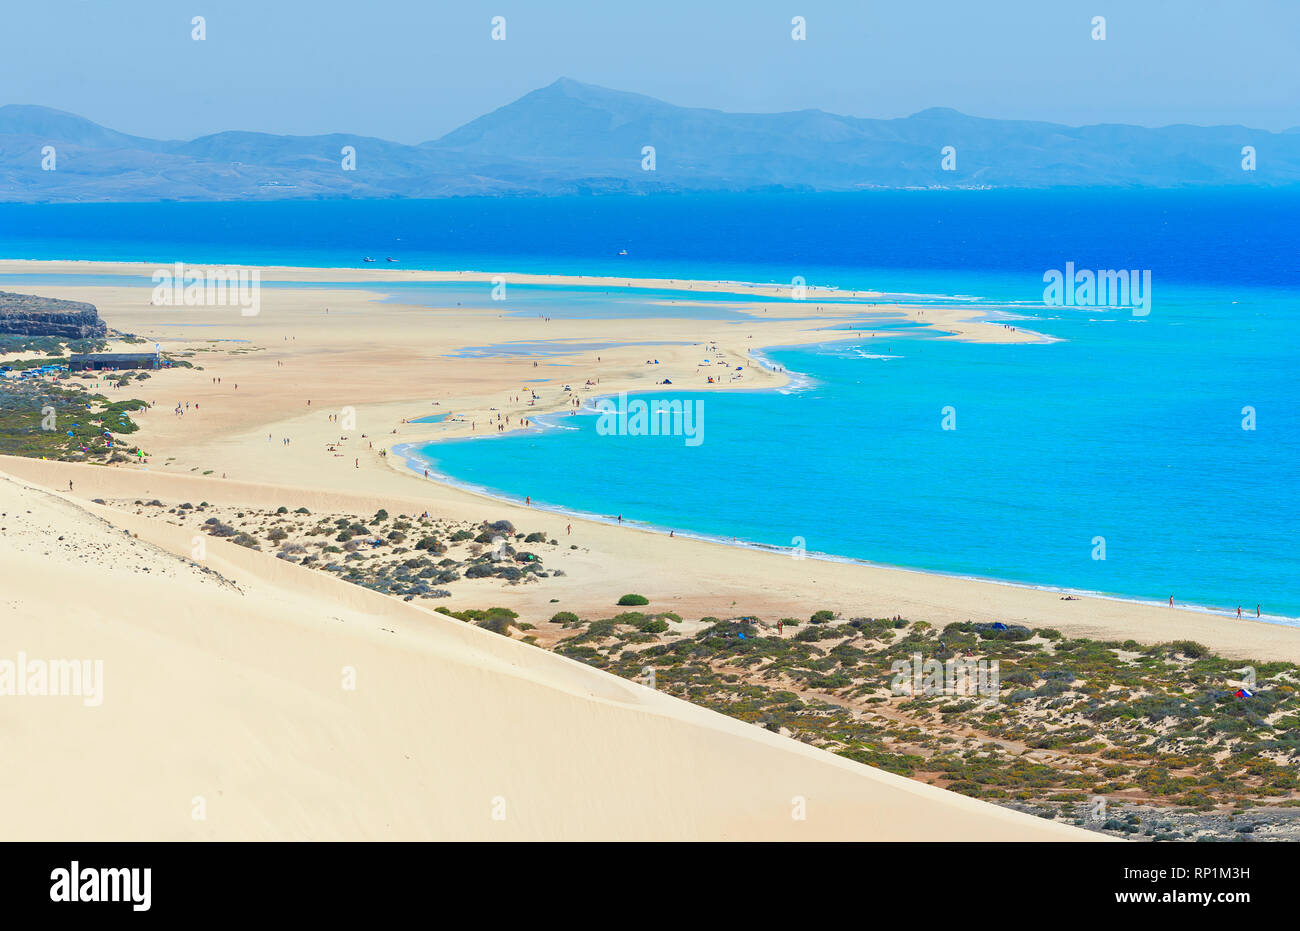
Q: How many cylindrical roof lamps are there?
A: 0